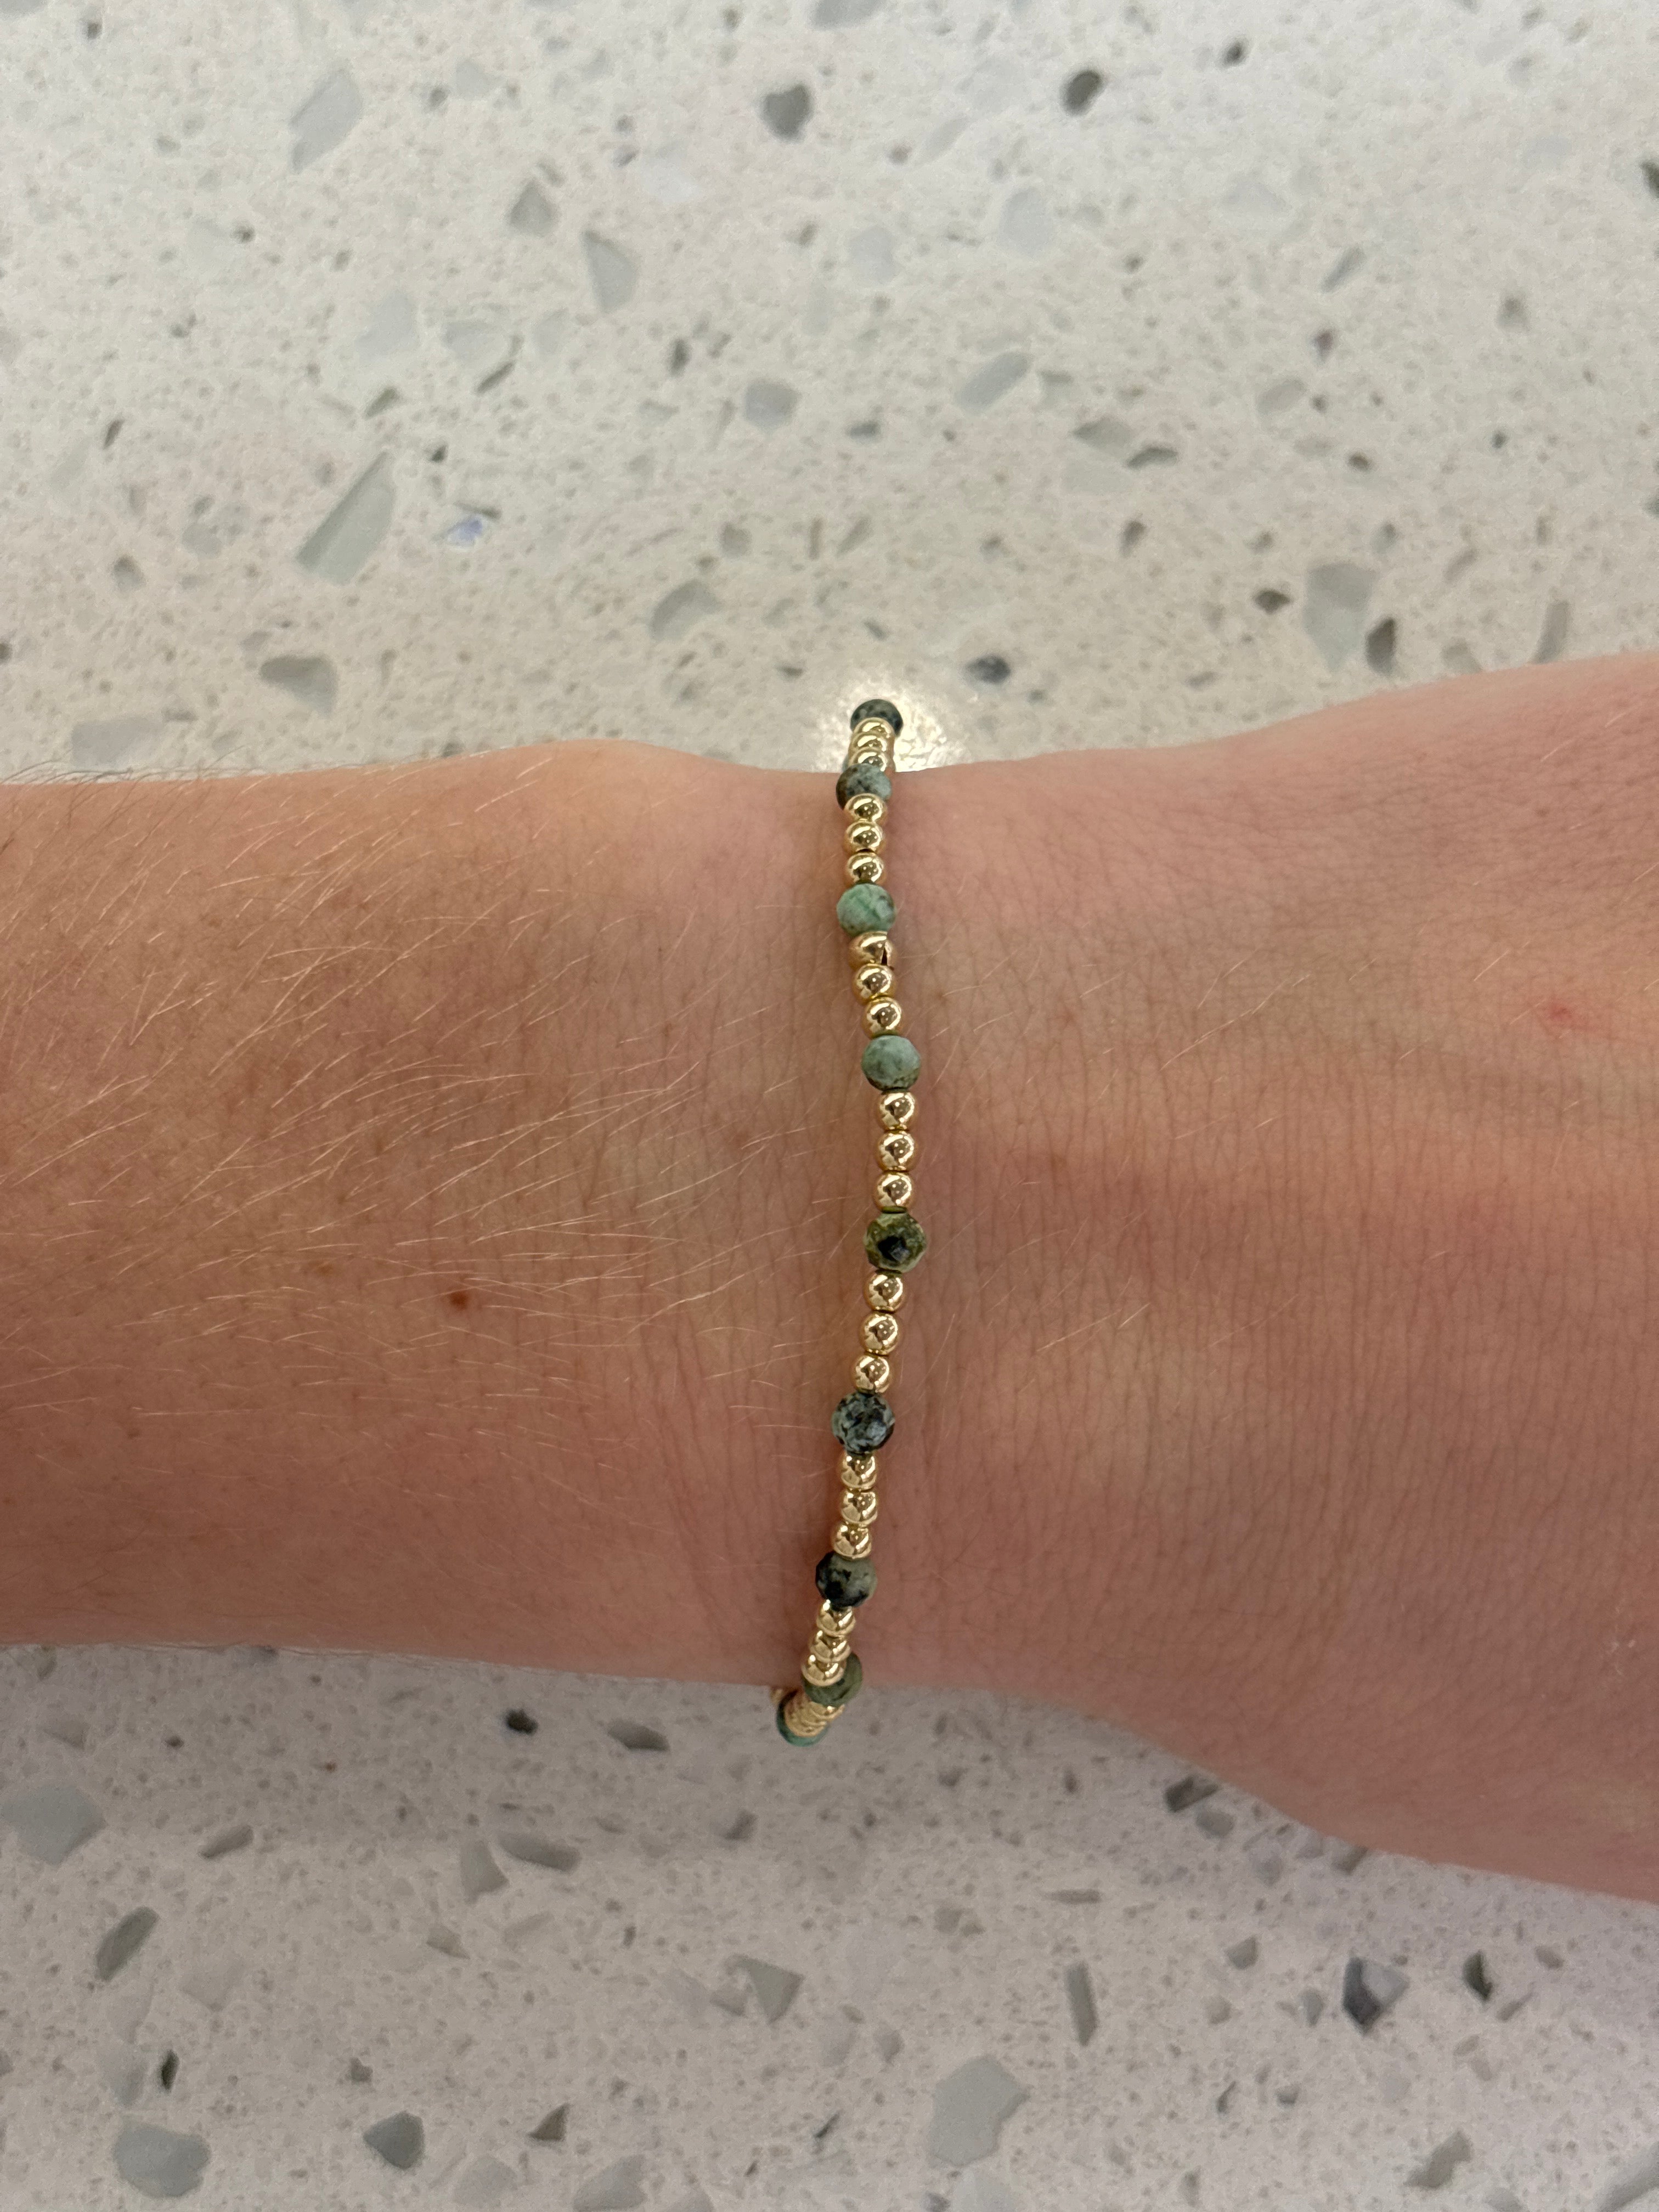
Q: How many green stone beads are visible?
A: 9